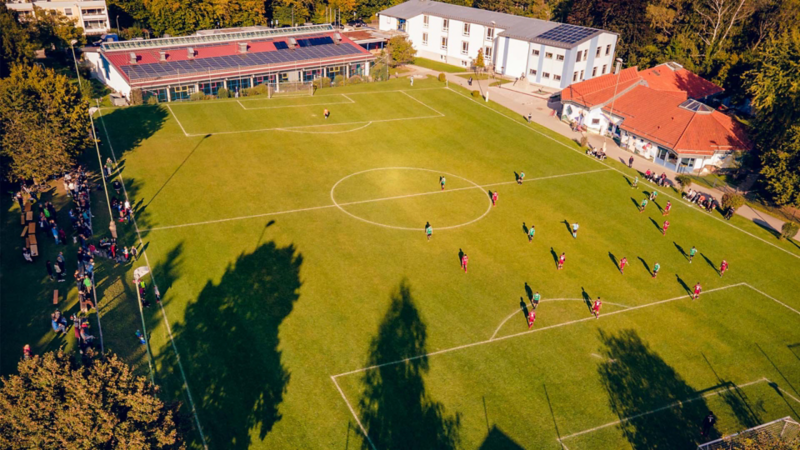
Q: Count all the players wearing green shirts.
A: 10